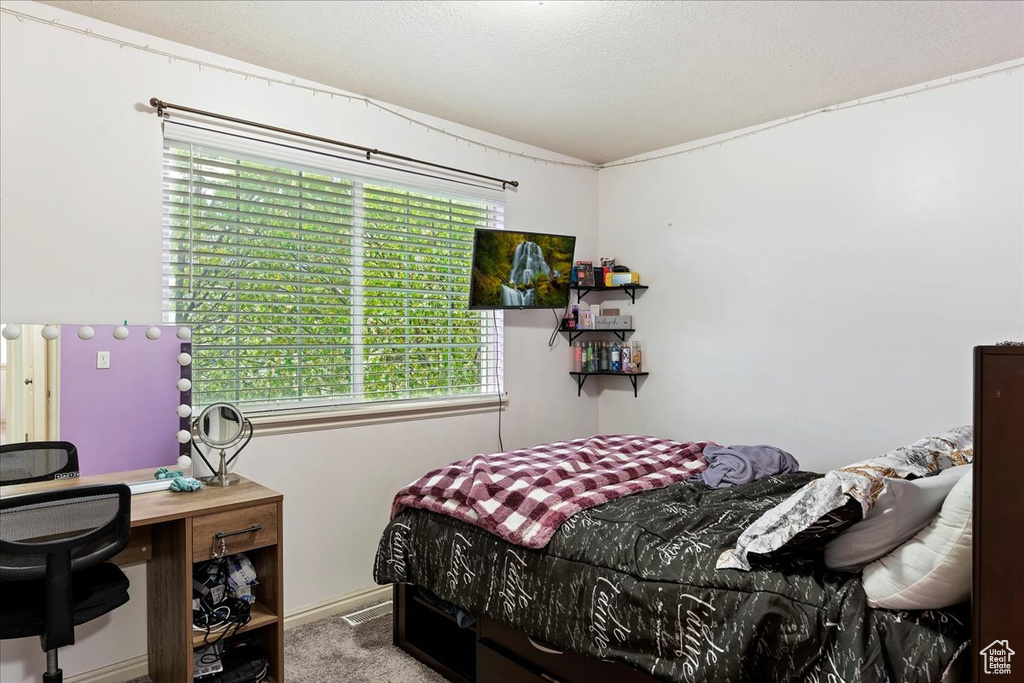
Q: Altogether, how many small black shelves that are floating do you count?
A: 3